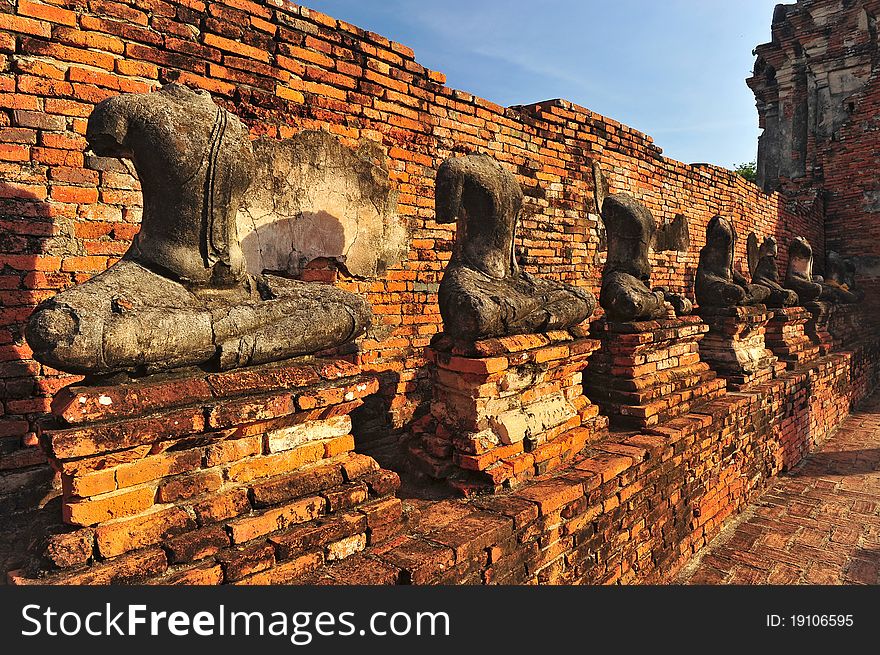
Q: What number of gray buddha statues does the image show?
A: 7